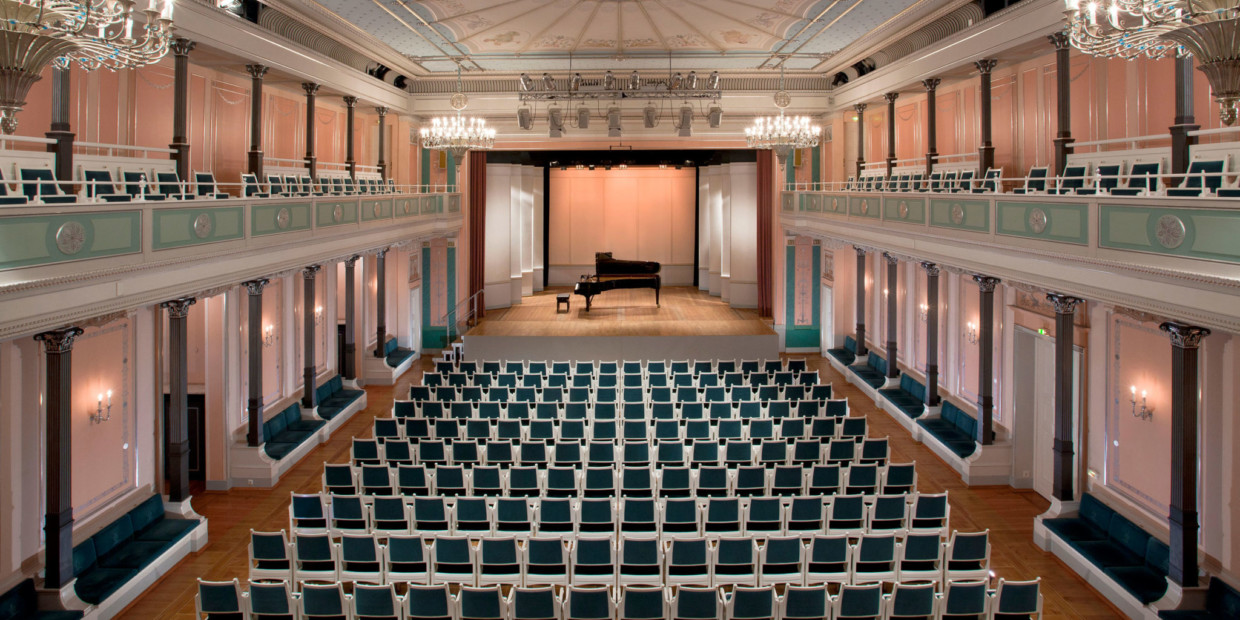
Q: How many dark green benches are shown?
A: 11